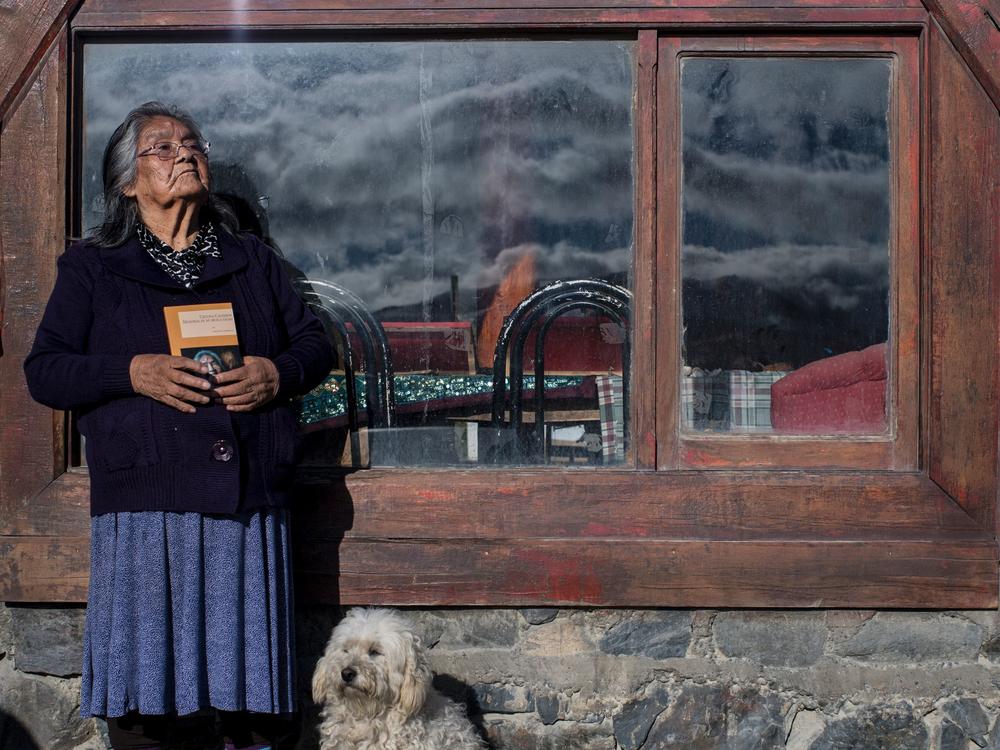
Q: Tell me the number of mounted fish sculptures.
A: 0